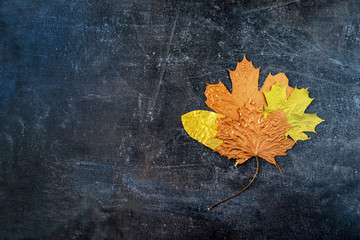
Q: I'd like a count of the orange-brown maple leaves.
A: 2